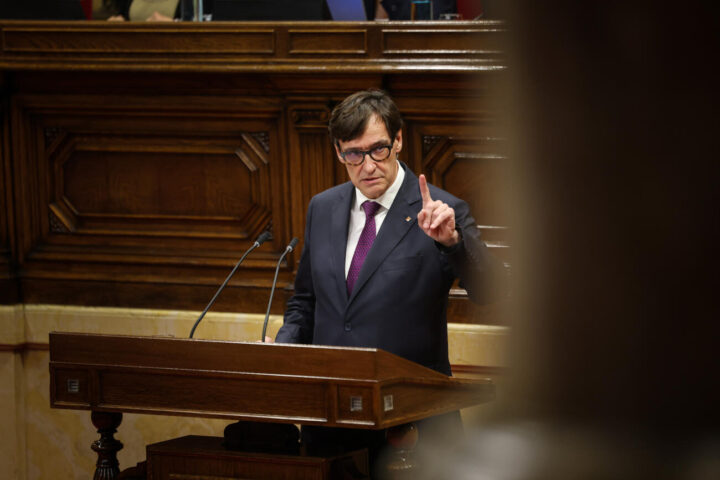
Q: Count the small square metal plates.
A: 3